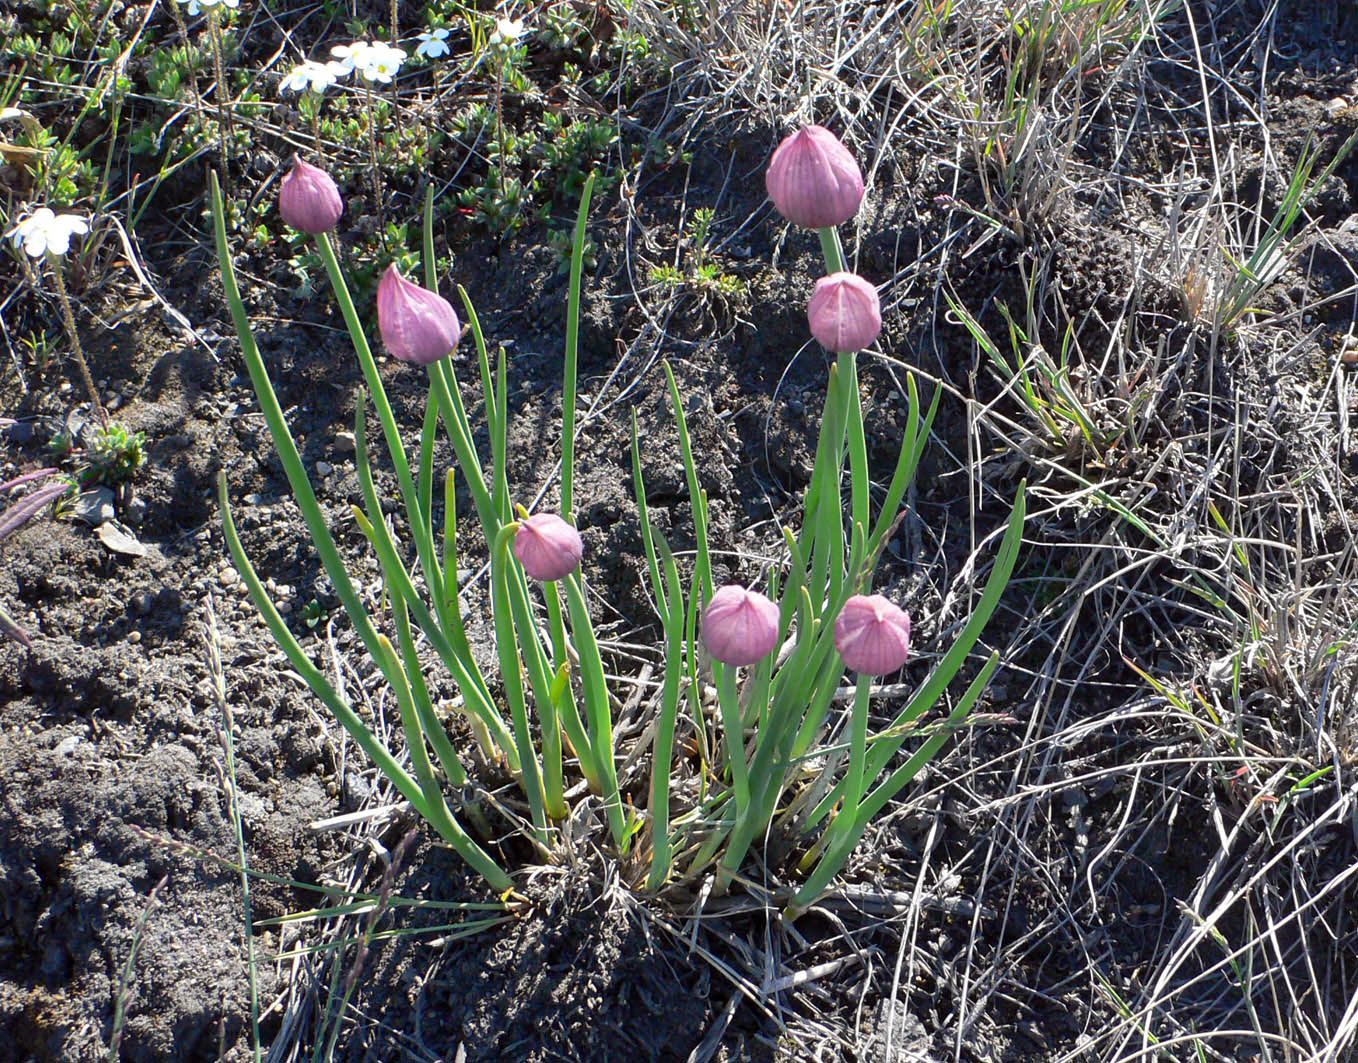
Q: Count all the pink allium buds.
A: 7